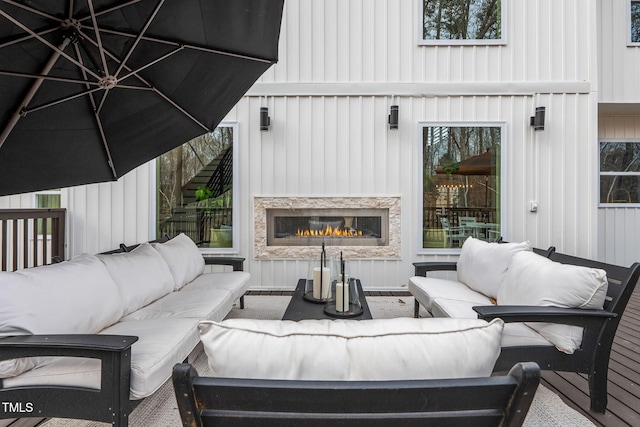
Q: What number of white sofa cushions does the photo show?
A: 11